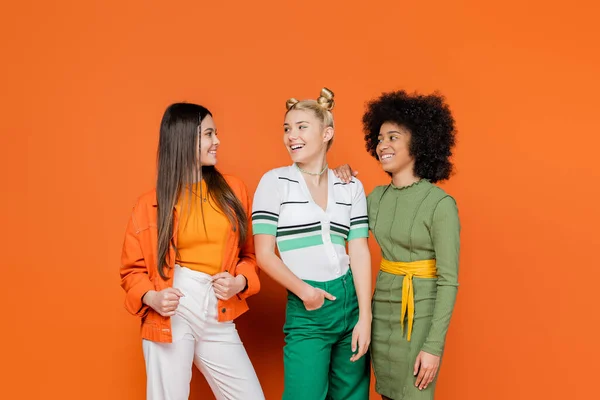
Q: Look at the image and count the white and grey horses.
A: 0